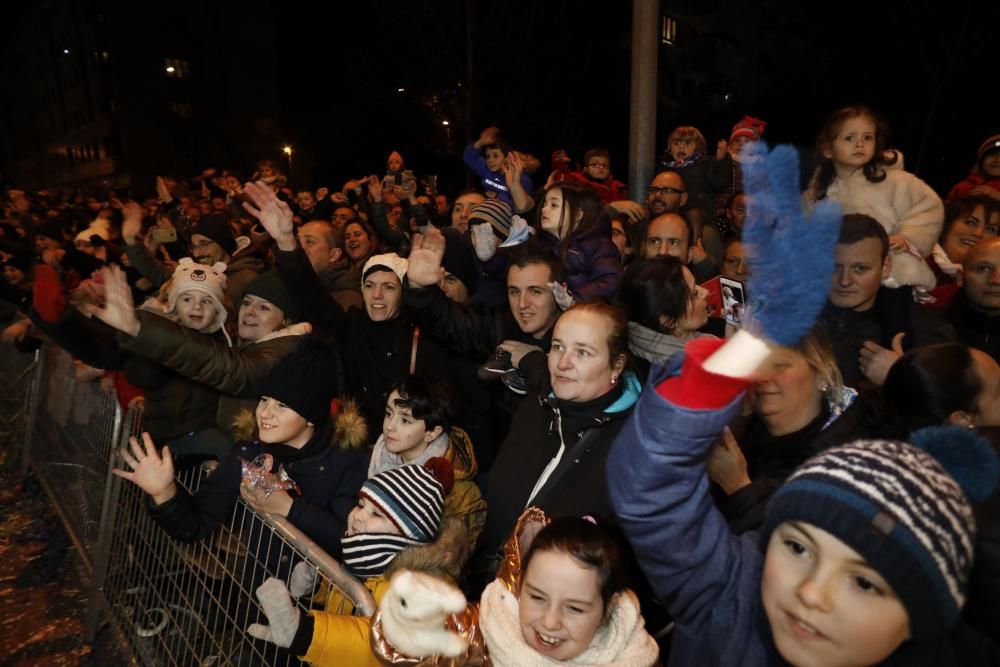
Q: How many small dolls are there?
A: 1